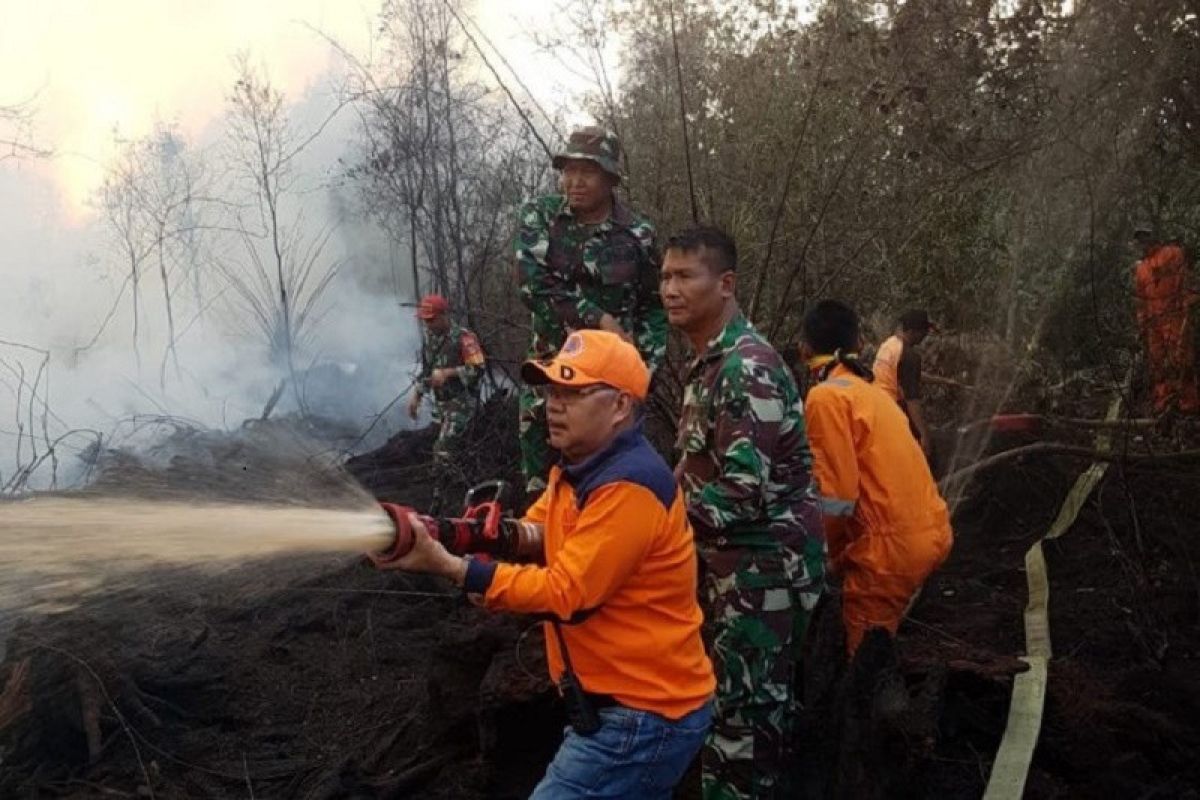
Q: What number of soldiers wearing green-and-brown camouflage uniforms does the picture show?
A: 3